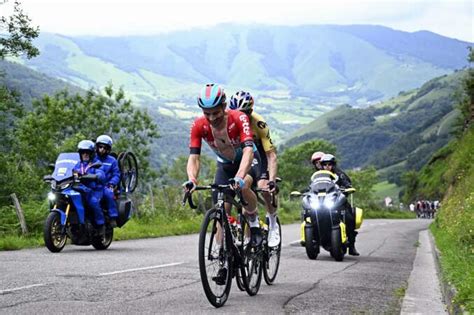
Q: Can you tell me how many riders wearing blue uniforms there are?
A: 2